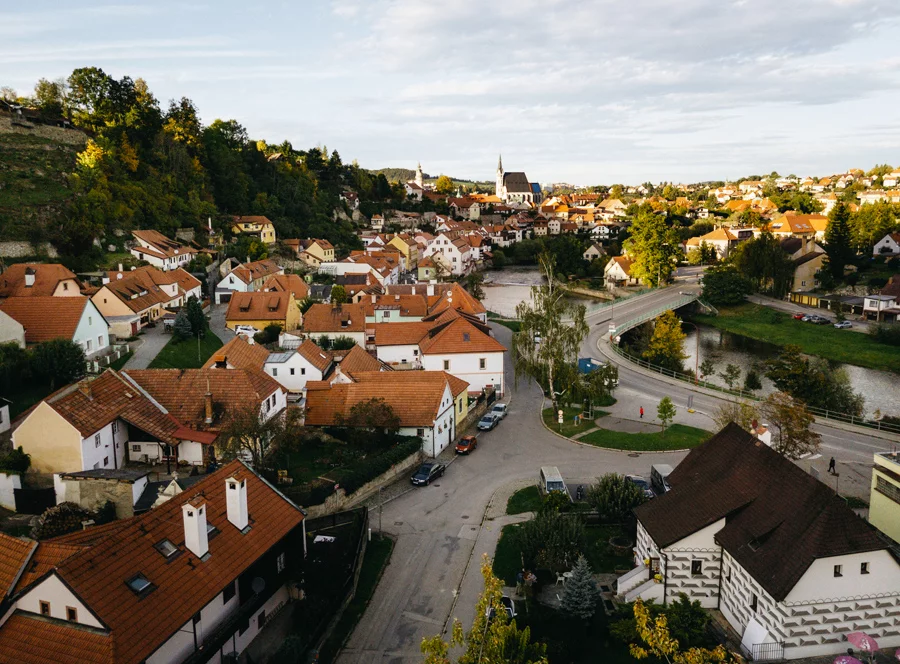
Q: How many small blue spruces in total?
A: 2